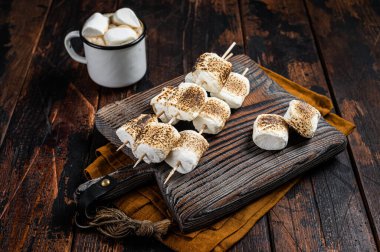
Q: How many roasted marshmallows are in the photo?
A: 11